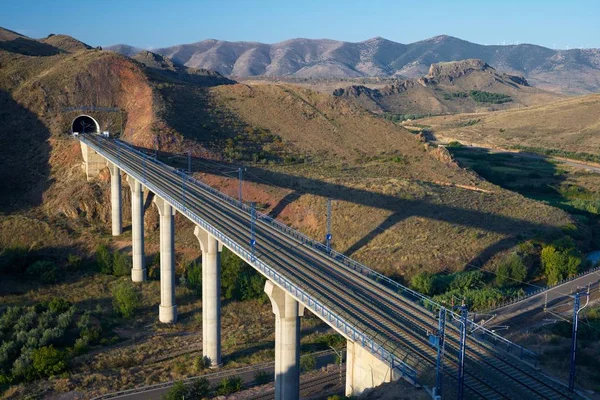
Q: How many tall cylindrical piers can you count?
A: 5